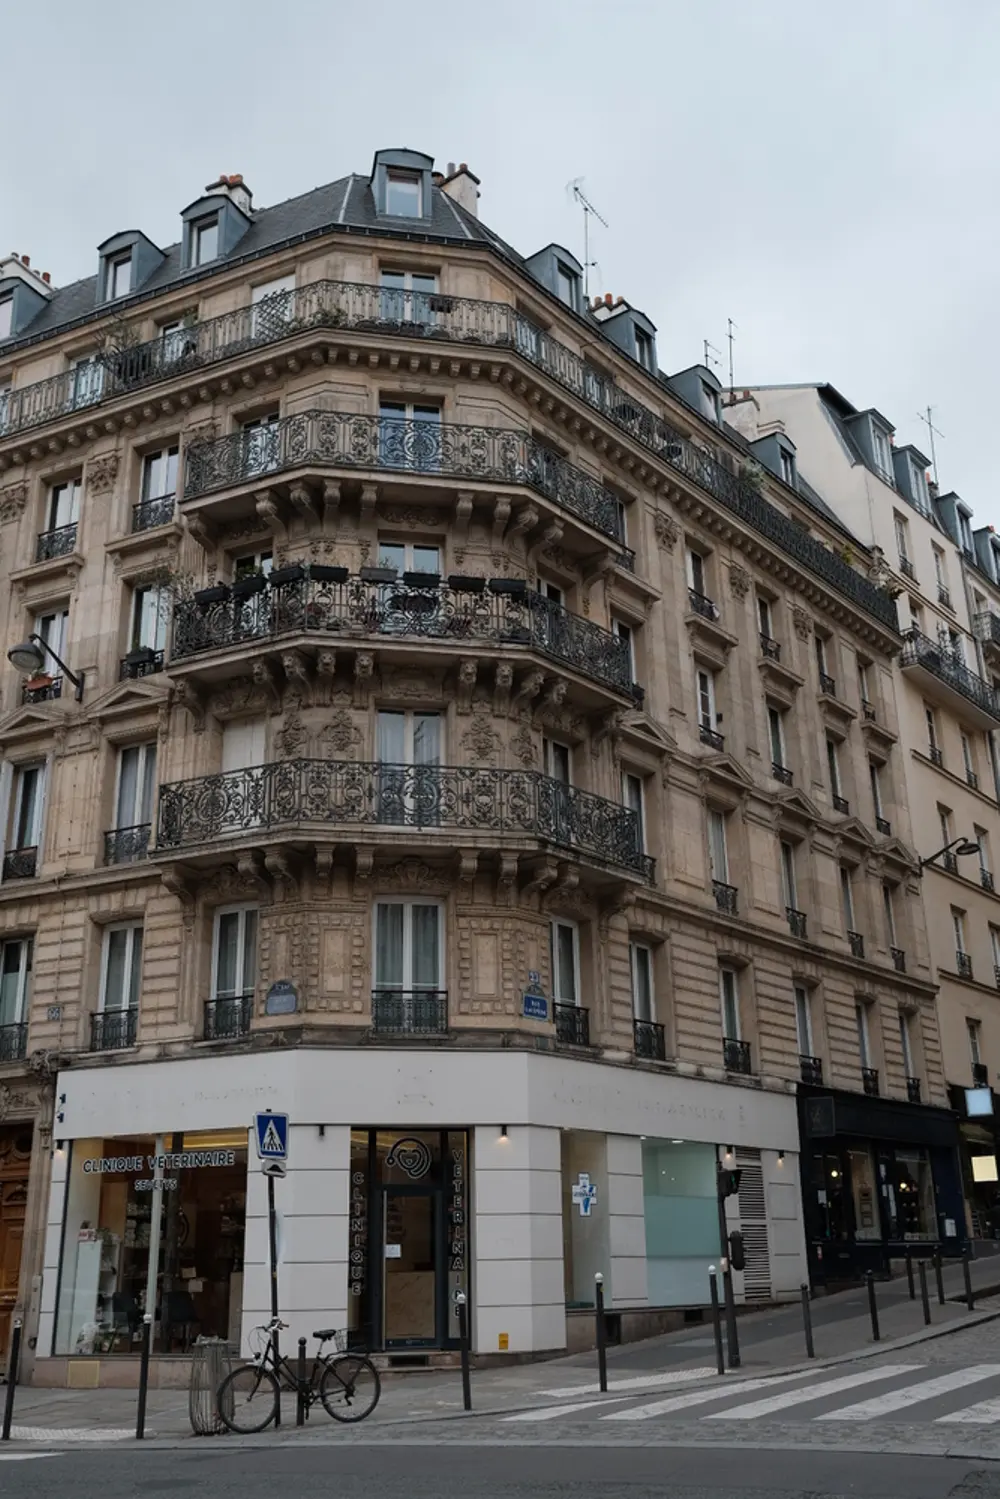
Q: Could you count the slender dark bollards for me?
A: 12